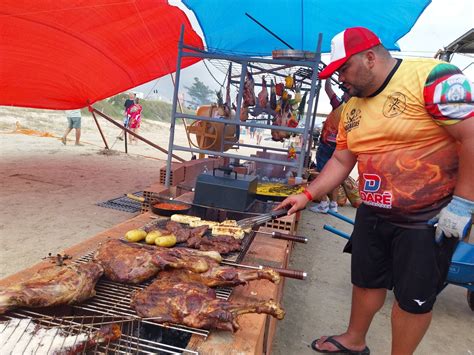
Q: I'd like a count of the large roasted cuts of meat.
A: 4